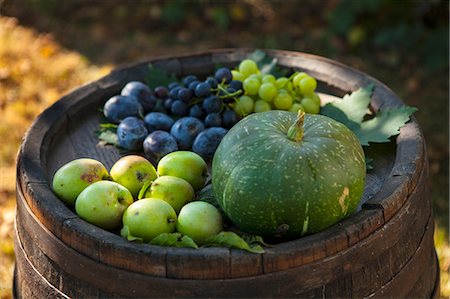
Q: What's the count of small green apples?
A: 7